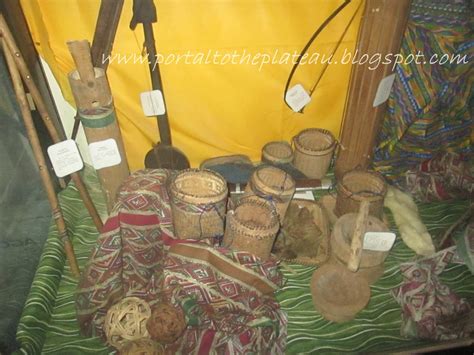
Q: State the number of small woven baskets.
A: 6